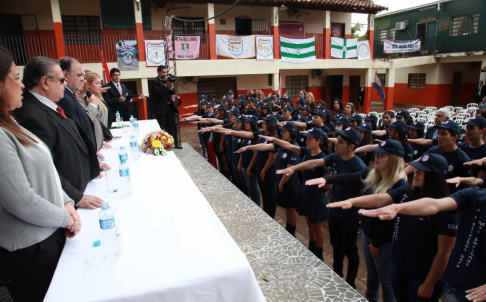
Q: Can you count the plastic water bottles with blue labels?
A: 7